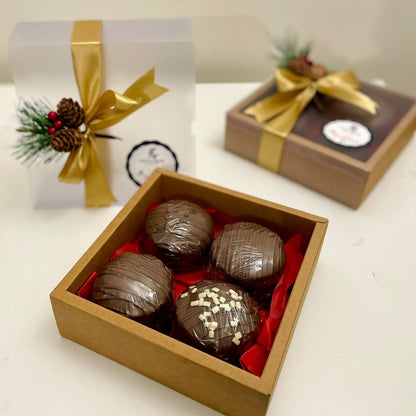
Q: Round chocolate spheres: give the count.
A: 4